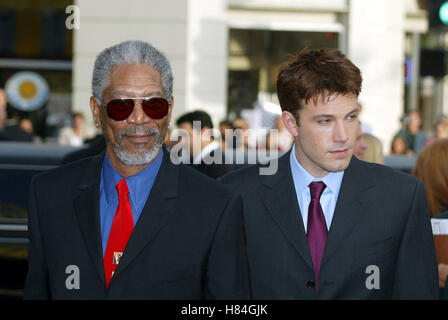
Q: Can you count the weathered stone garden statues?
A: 0